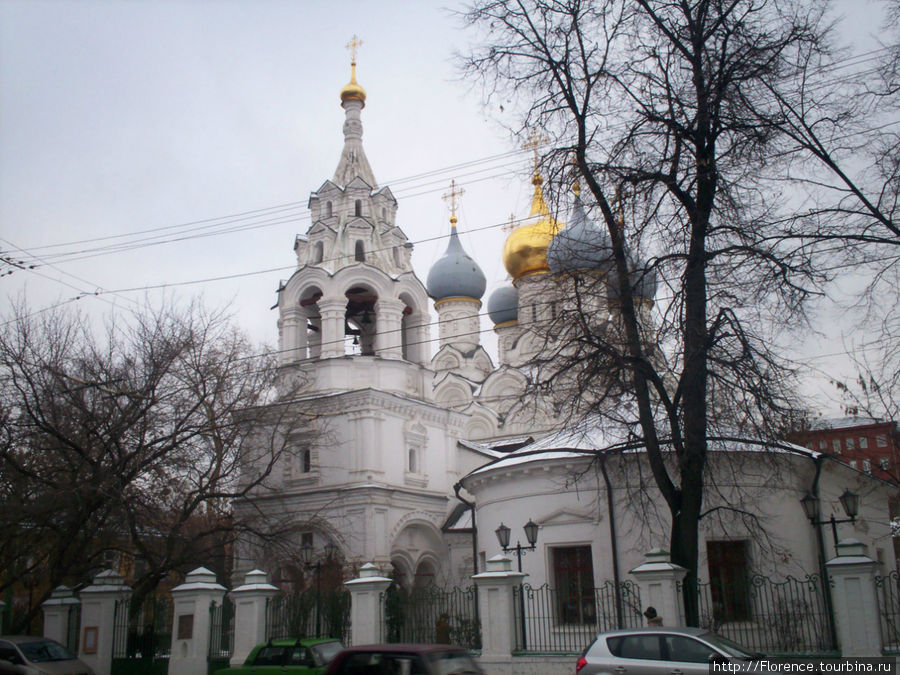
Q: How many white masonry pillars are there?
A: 8